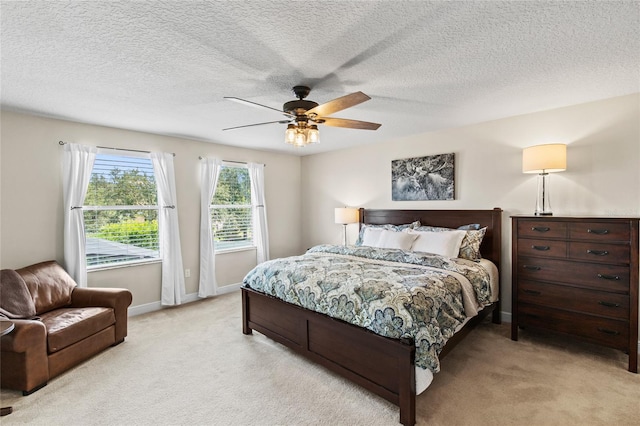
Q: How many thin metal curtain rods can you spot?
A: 2